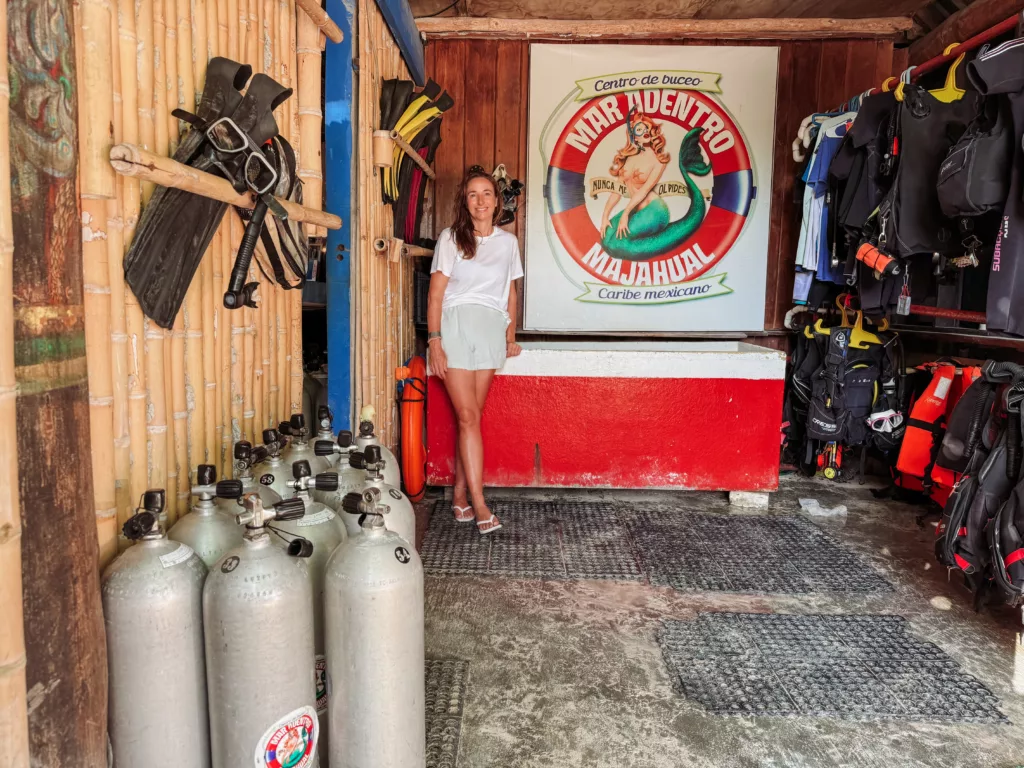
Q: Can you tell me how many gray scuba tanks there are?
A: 12